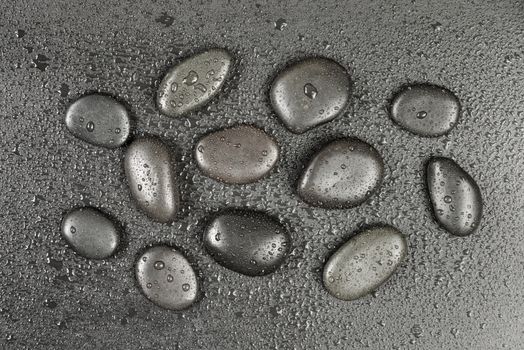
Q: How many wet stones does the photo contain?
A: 12